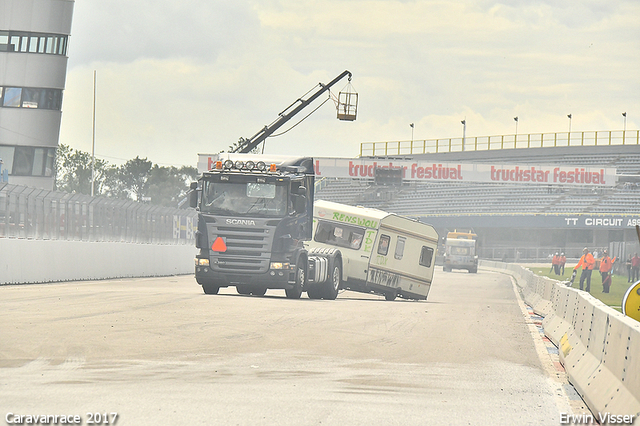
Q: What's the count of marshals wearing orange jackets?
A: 4